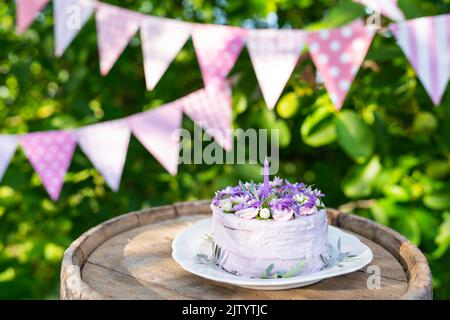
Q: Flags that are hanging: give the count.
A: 14